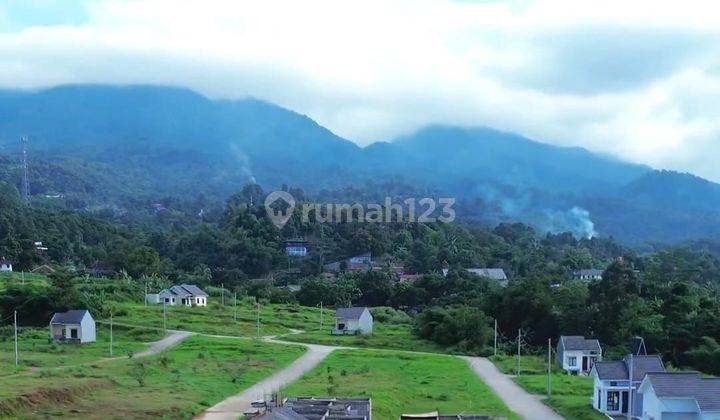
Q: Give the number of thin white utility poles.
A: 13